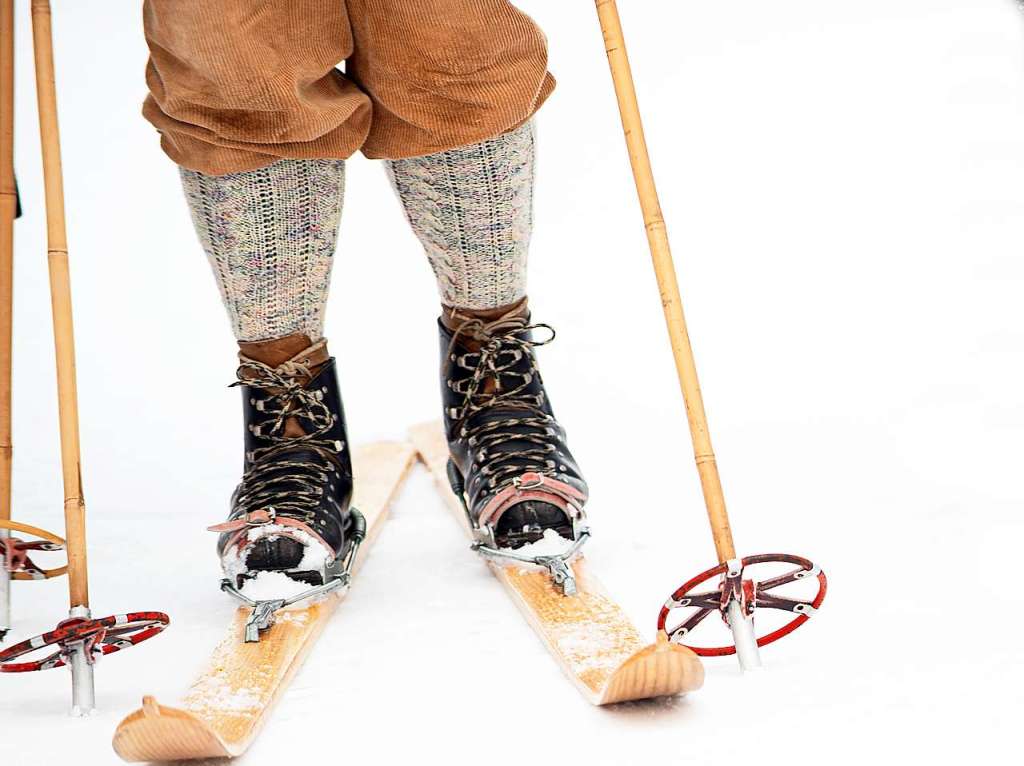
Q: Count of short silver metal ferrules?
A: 3